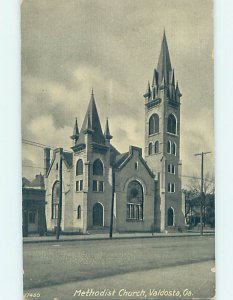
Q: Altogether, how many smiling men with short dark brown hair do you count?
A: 0